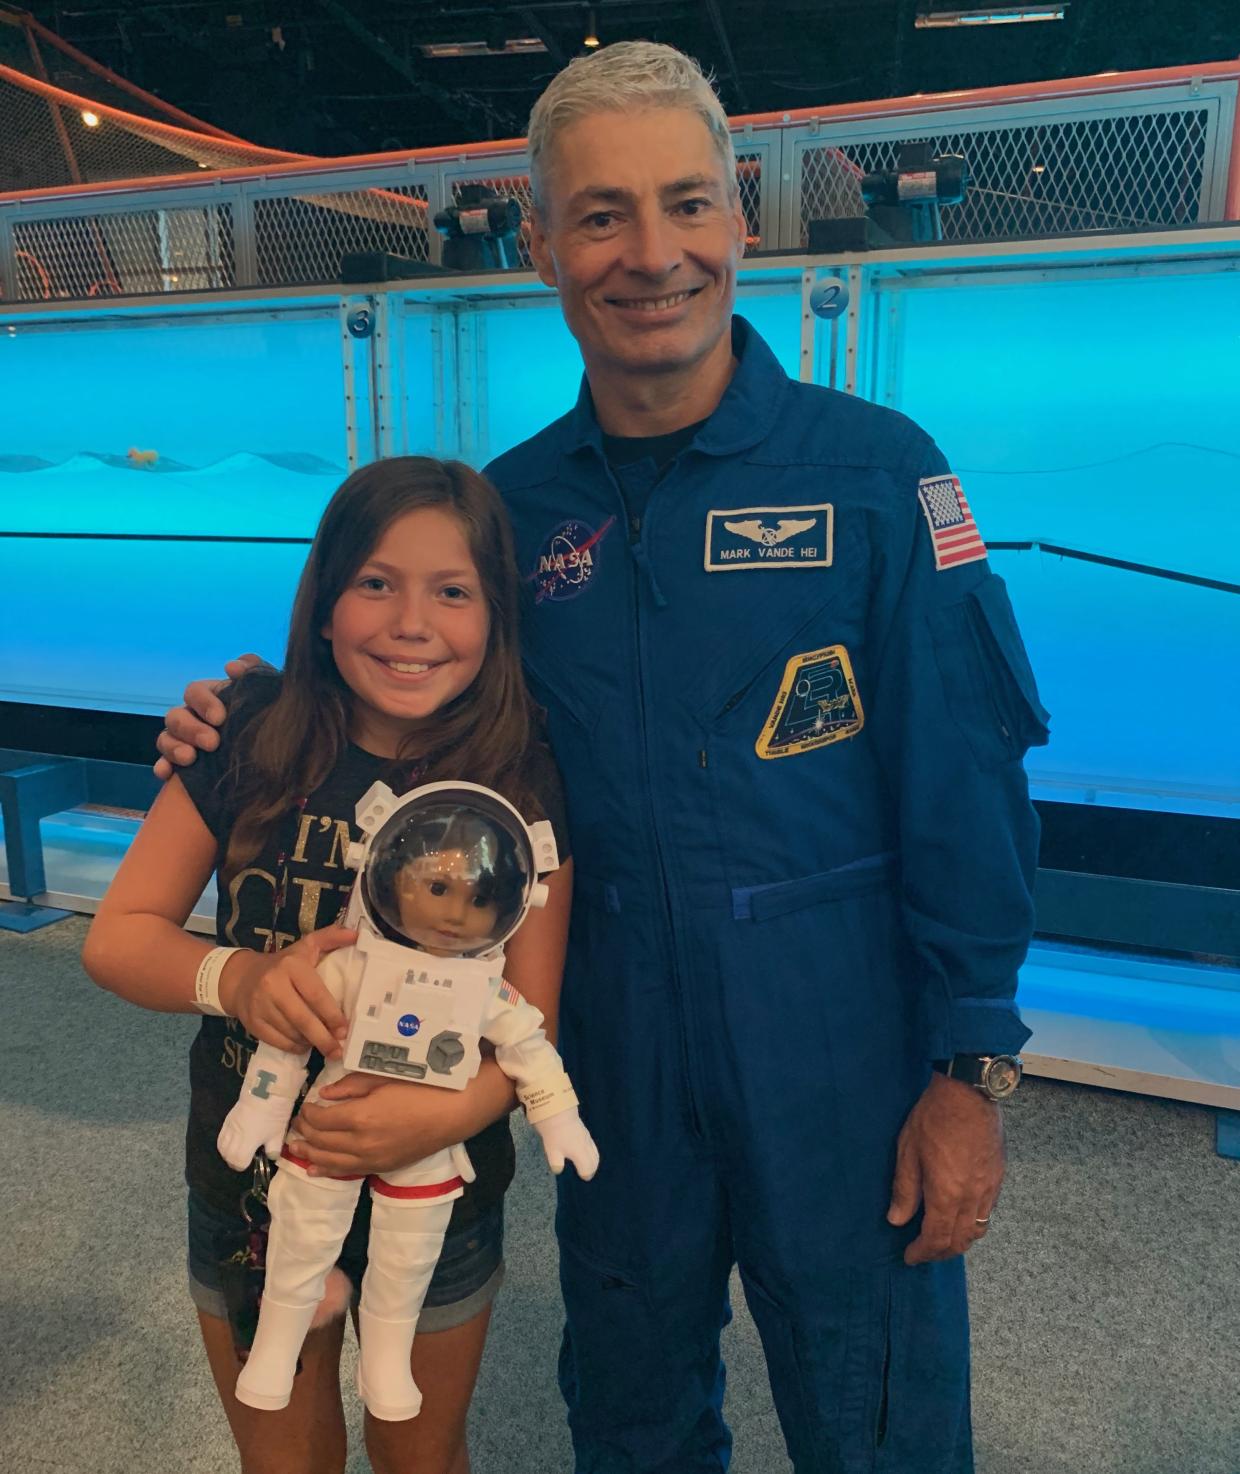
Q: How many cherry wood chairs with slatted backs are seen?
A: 0